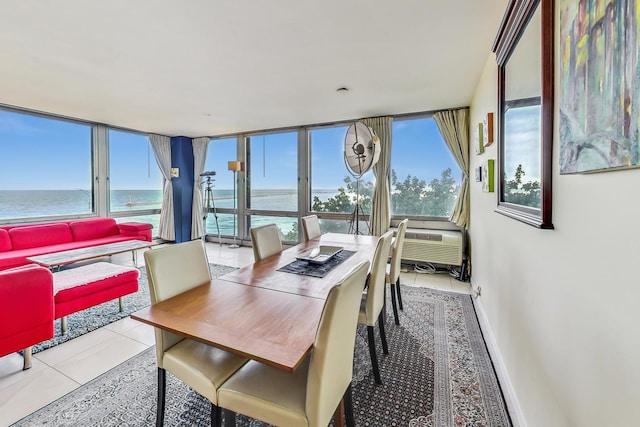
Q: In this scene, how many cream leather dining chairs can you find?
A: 6